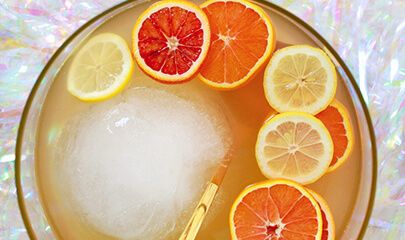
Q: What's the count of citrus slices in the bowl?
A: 8